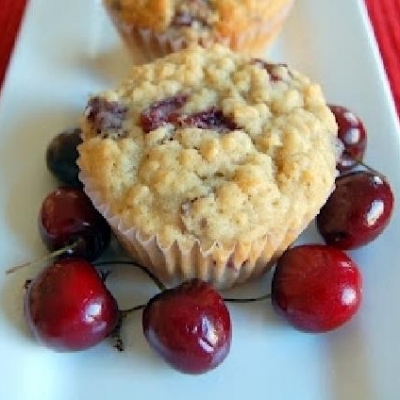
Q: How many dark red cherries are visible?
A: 7